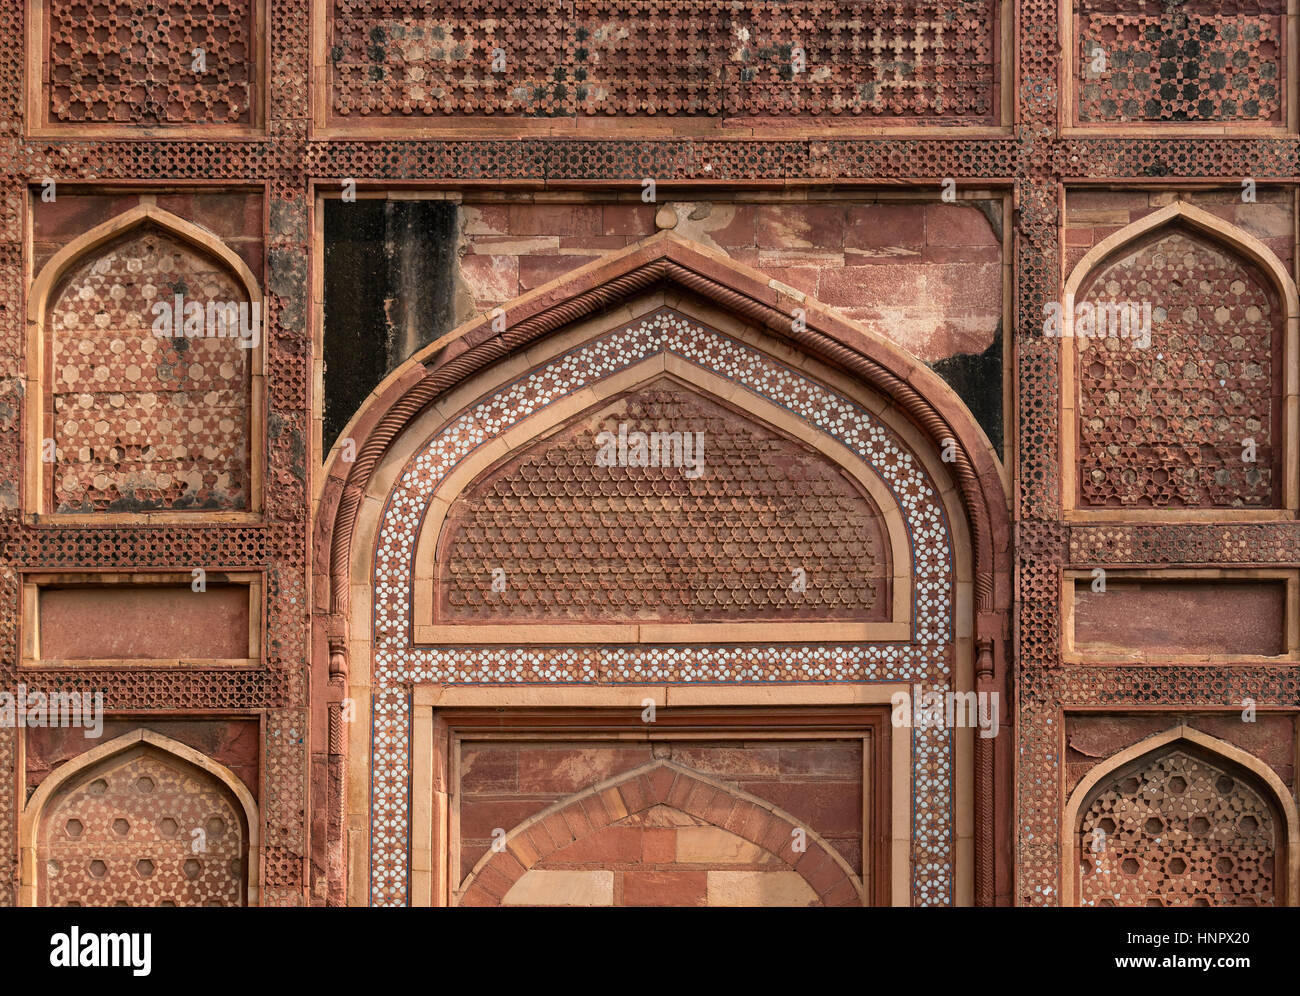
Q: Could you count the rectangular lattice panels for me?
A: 3